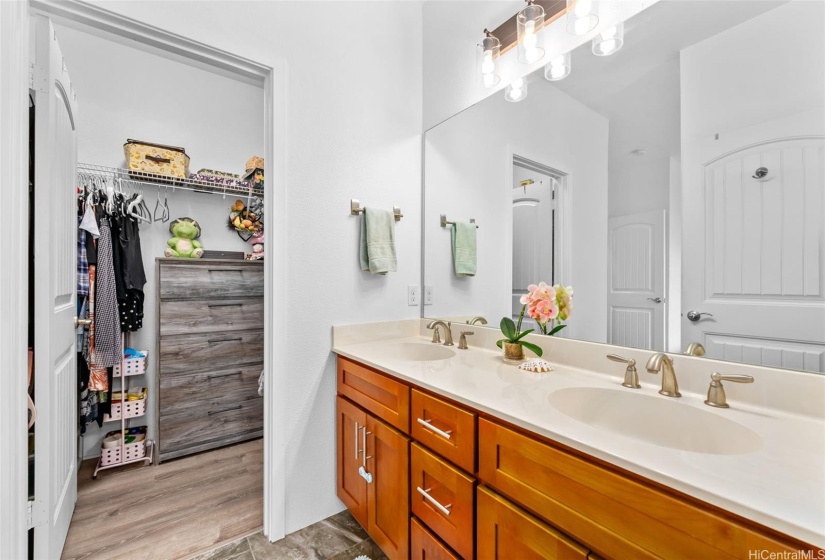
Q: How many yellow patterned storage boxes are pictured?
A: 1